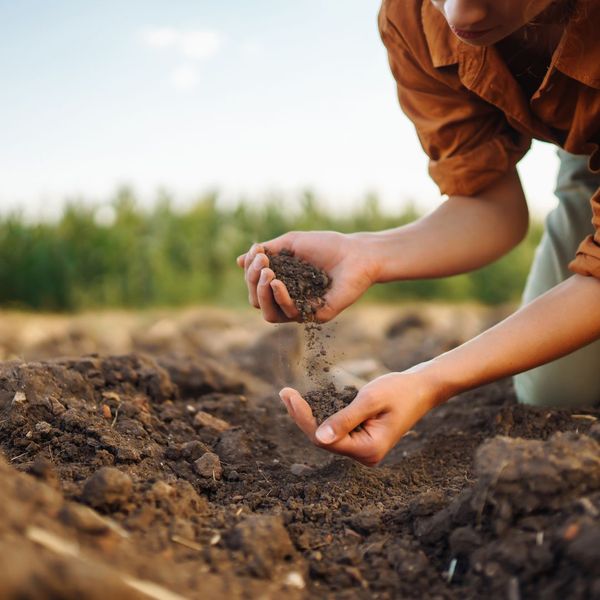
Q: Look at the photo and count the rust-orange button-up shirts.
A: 1